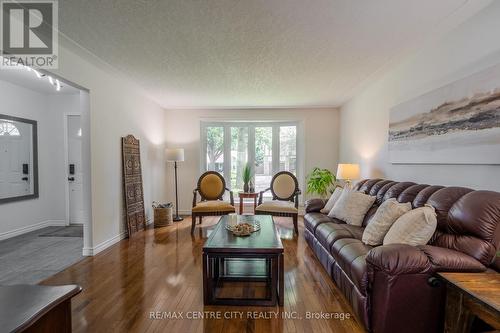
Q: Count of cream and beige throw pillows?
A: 4